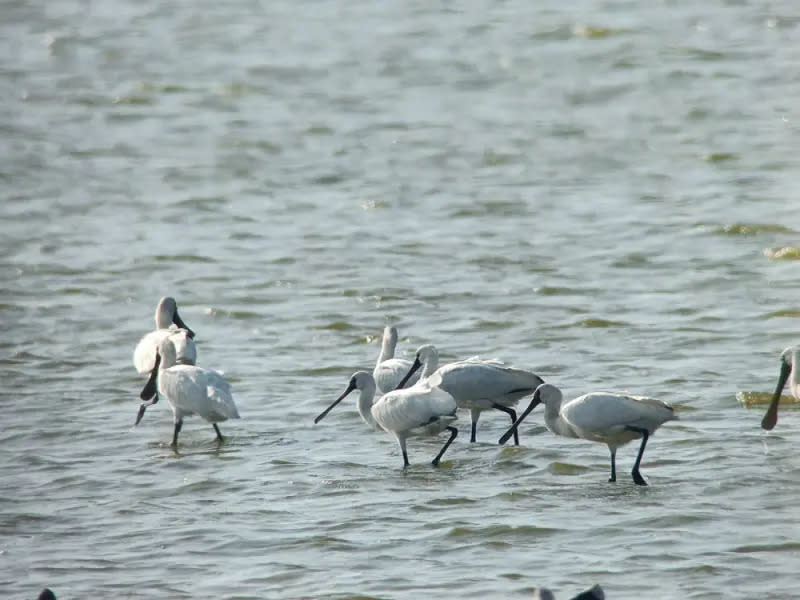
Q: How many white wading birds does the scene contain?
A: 7